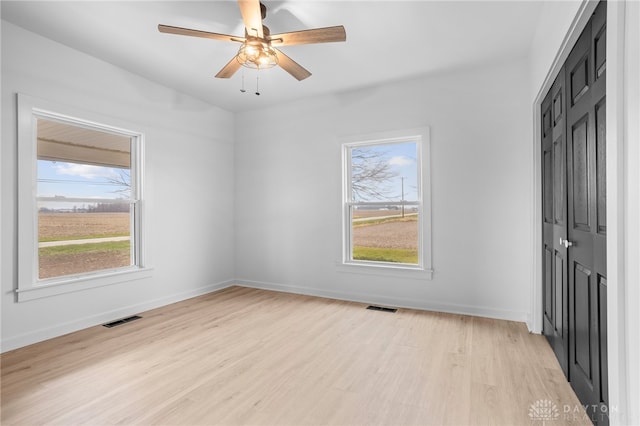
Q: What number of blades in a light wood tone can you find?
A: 5